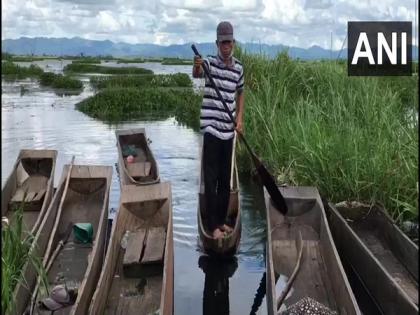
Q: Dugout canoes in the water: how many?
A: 7